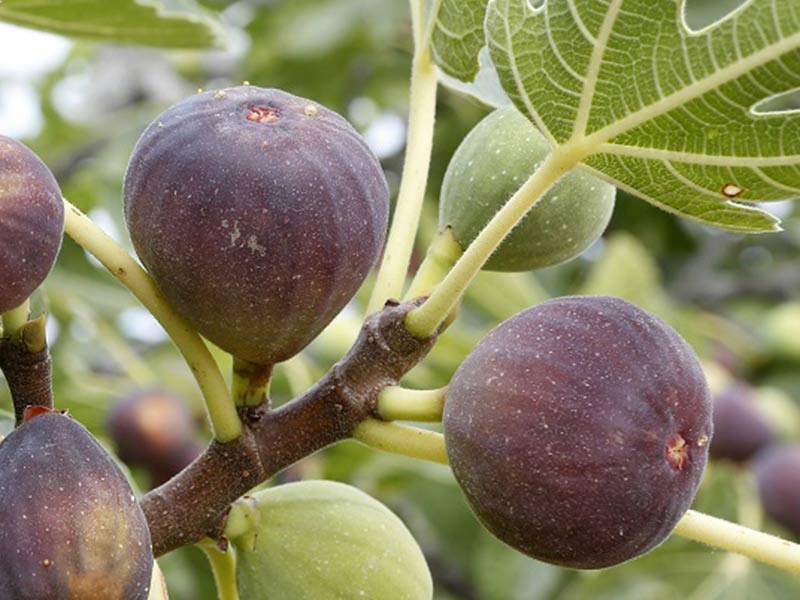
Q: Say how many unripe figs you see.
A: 2